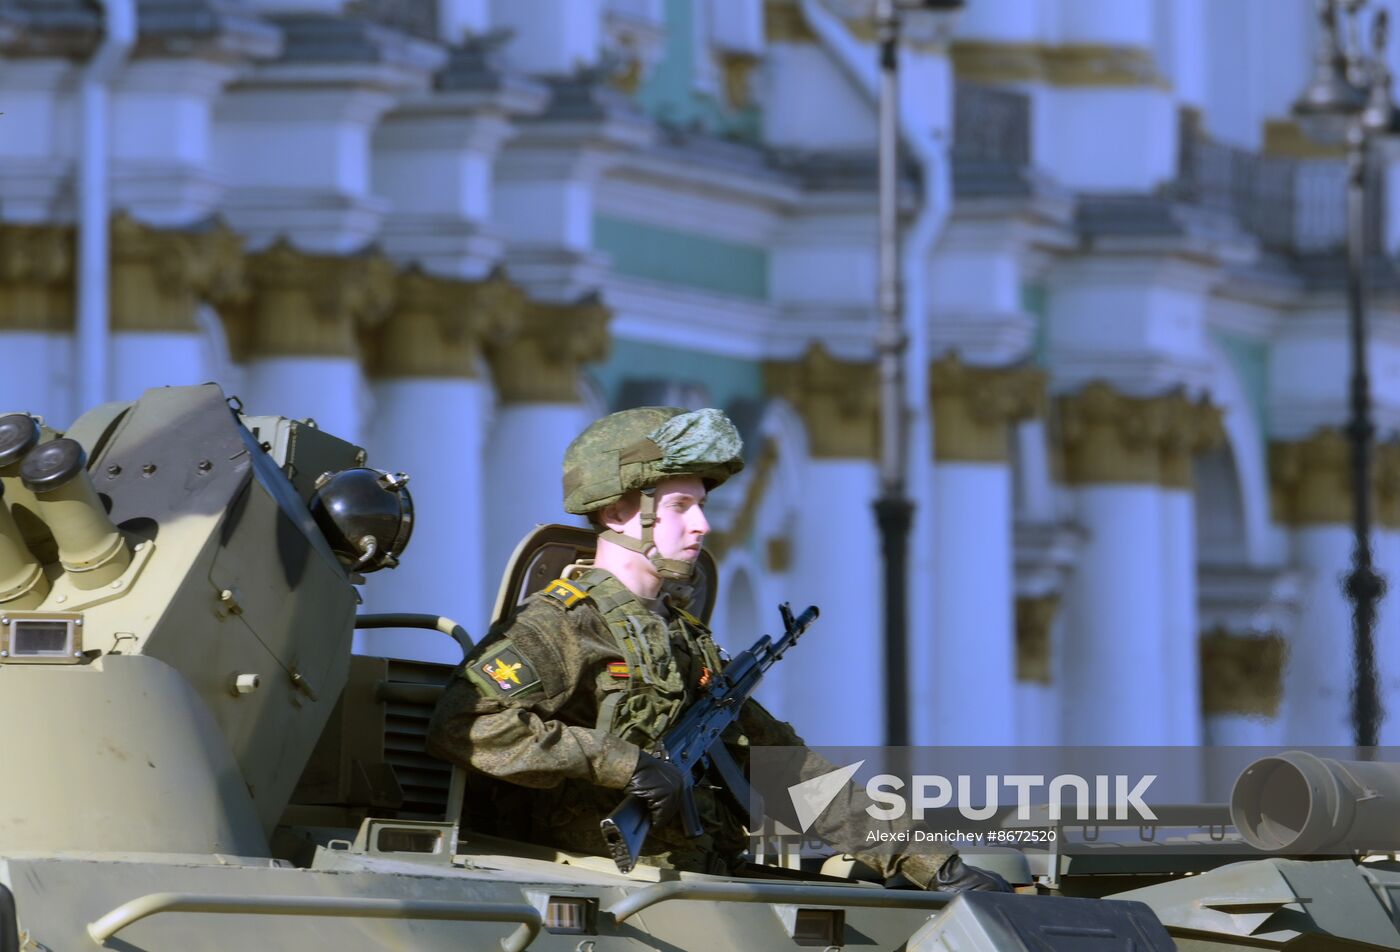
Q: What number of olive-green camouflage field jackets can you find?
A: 1